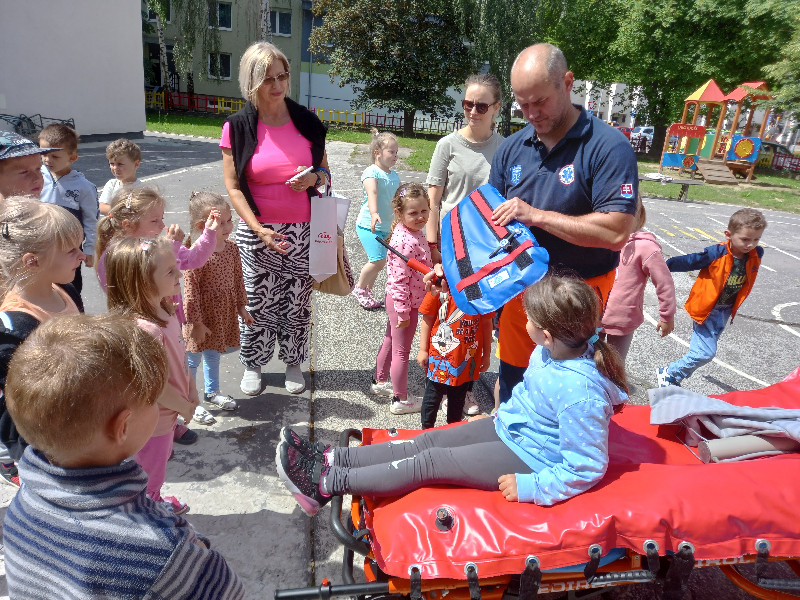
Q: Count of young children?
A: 14